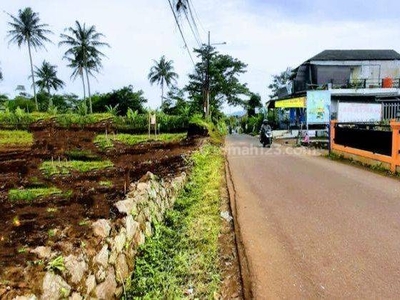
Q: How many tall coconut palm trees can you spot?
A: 5